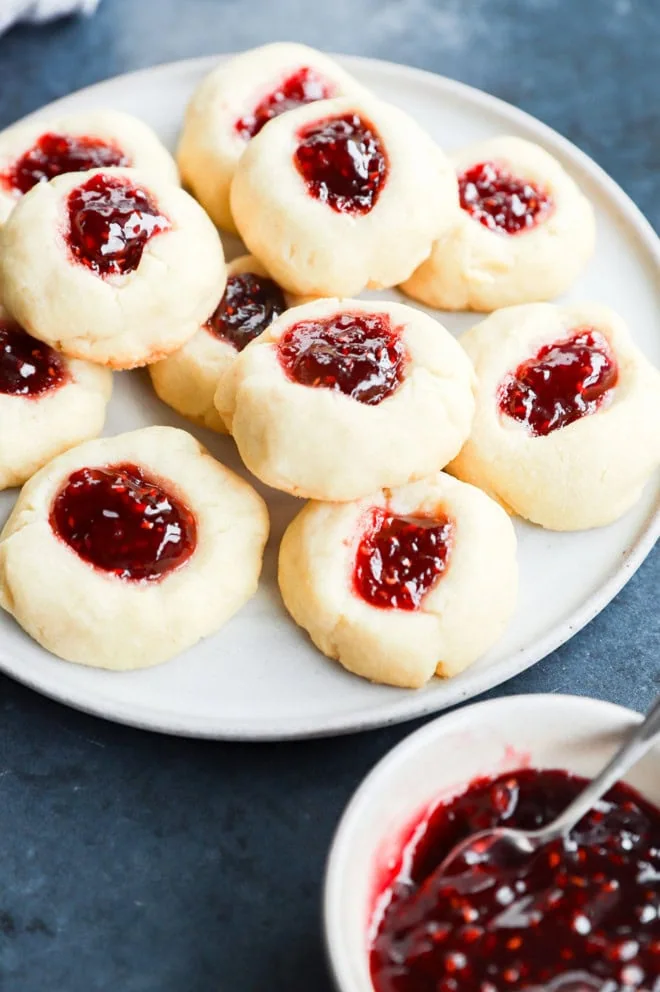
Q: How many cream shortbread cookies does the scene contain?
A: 11